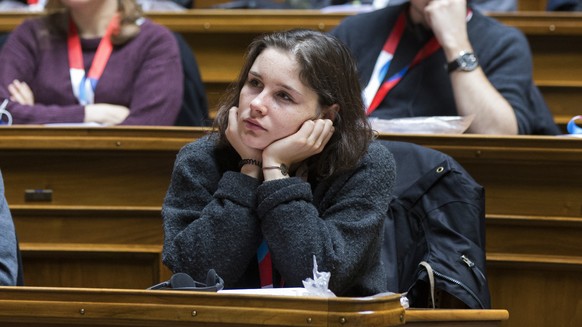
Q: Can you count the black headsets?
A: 1